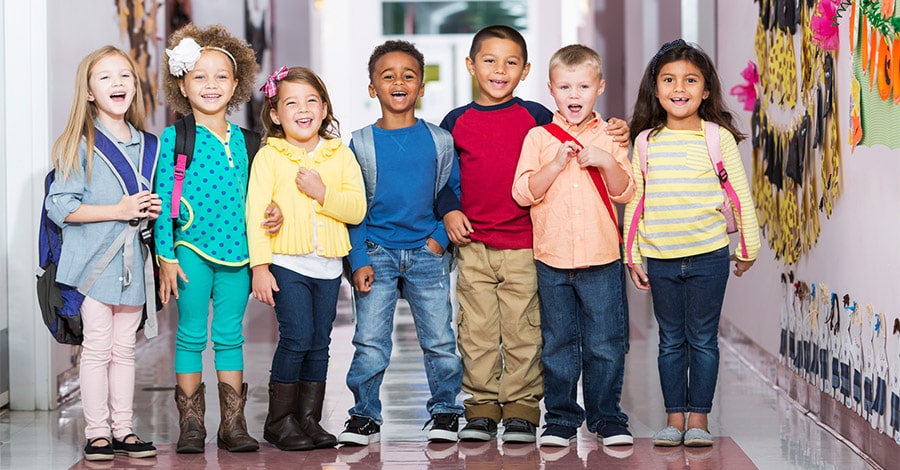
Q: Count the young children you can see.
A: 7